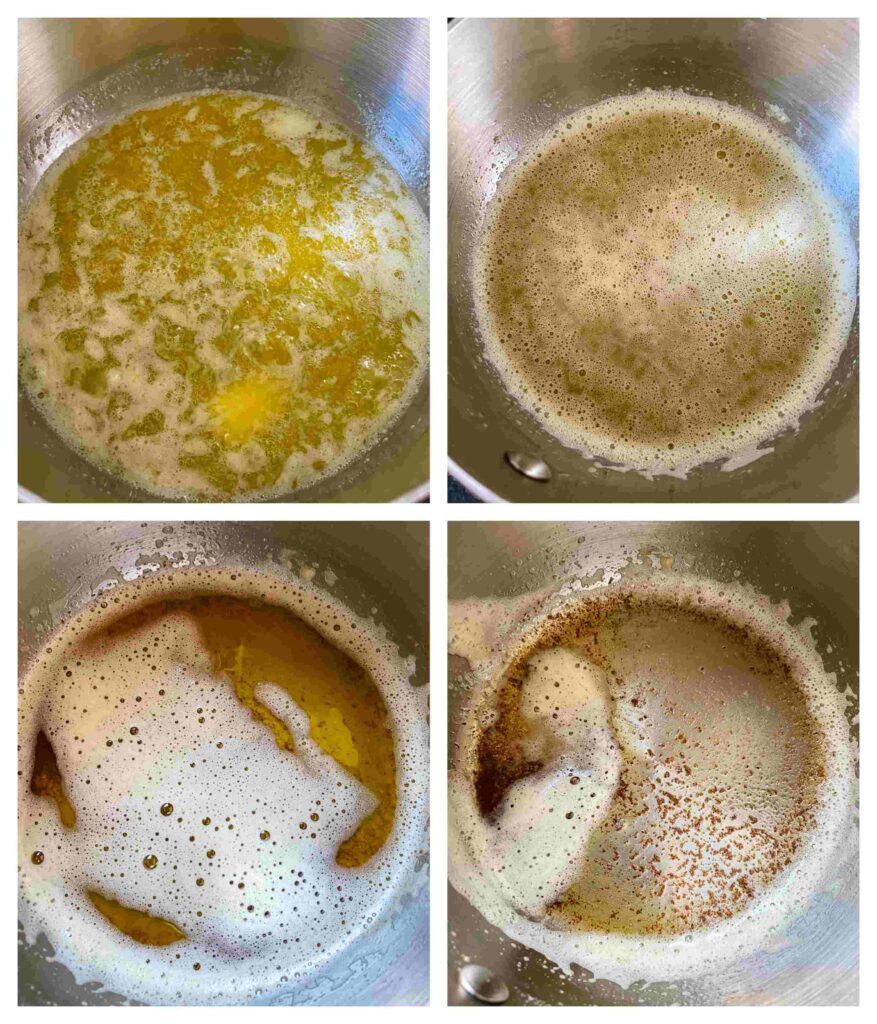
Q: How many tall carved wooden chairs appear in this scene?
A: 0